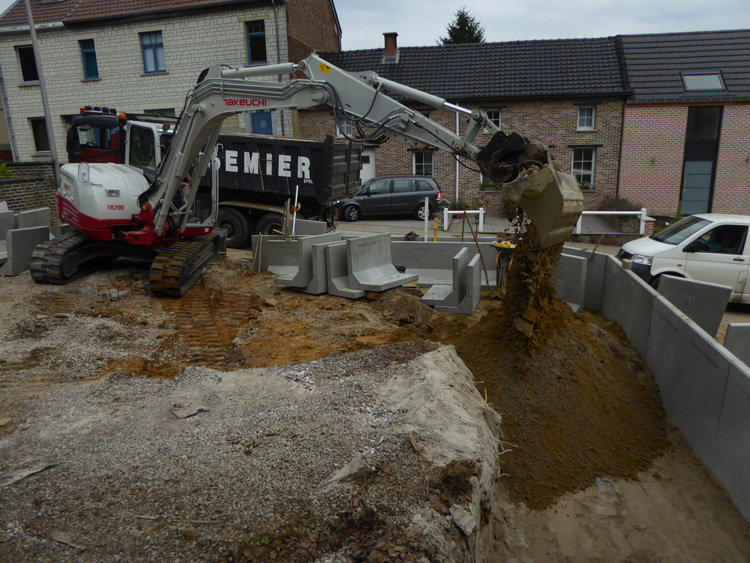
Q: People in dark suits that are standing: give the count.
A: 0